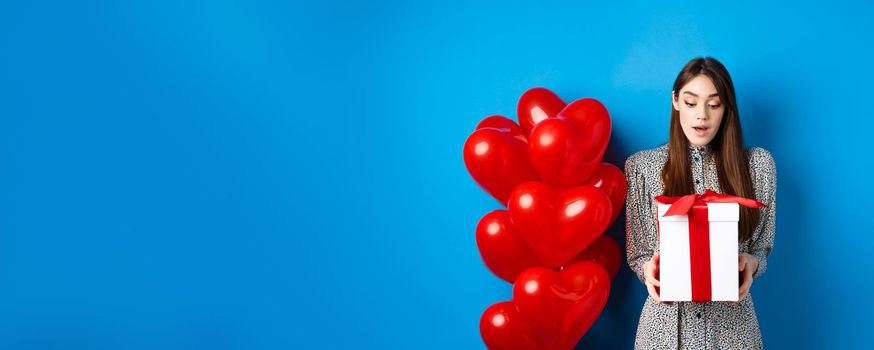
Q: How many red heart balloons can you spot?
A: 9